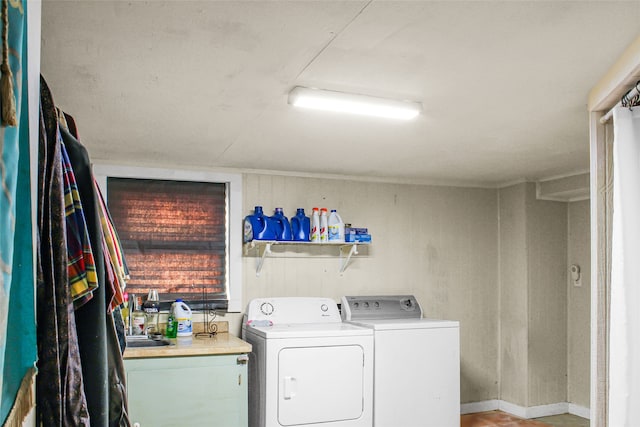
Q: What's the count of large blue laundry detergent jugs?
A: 3